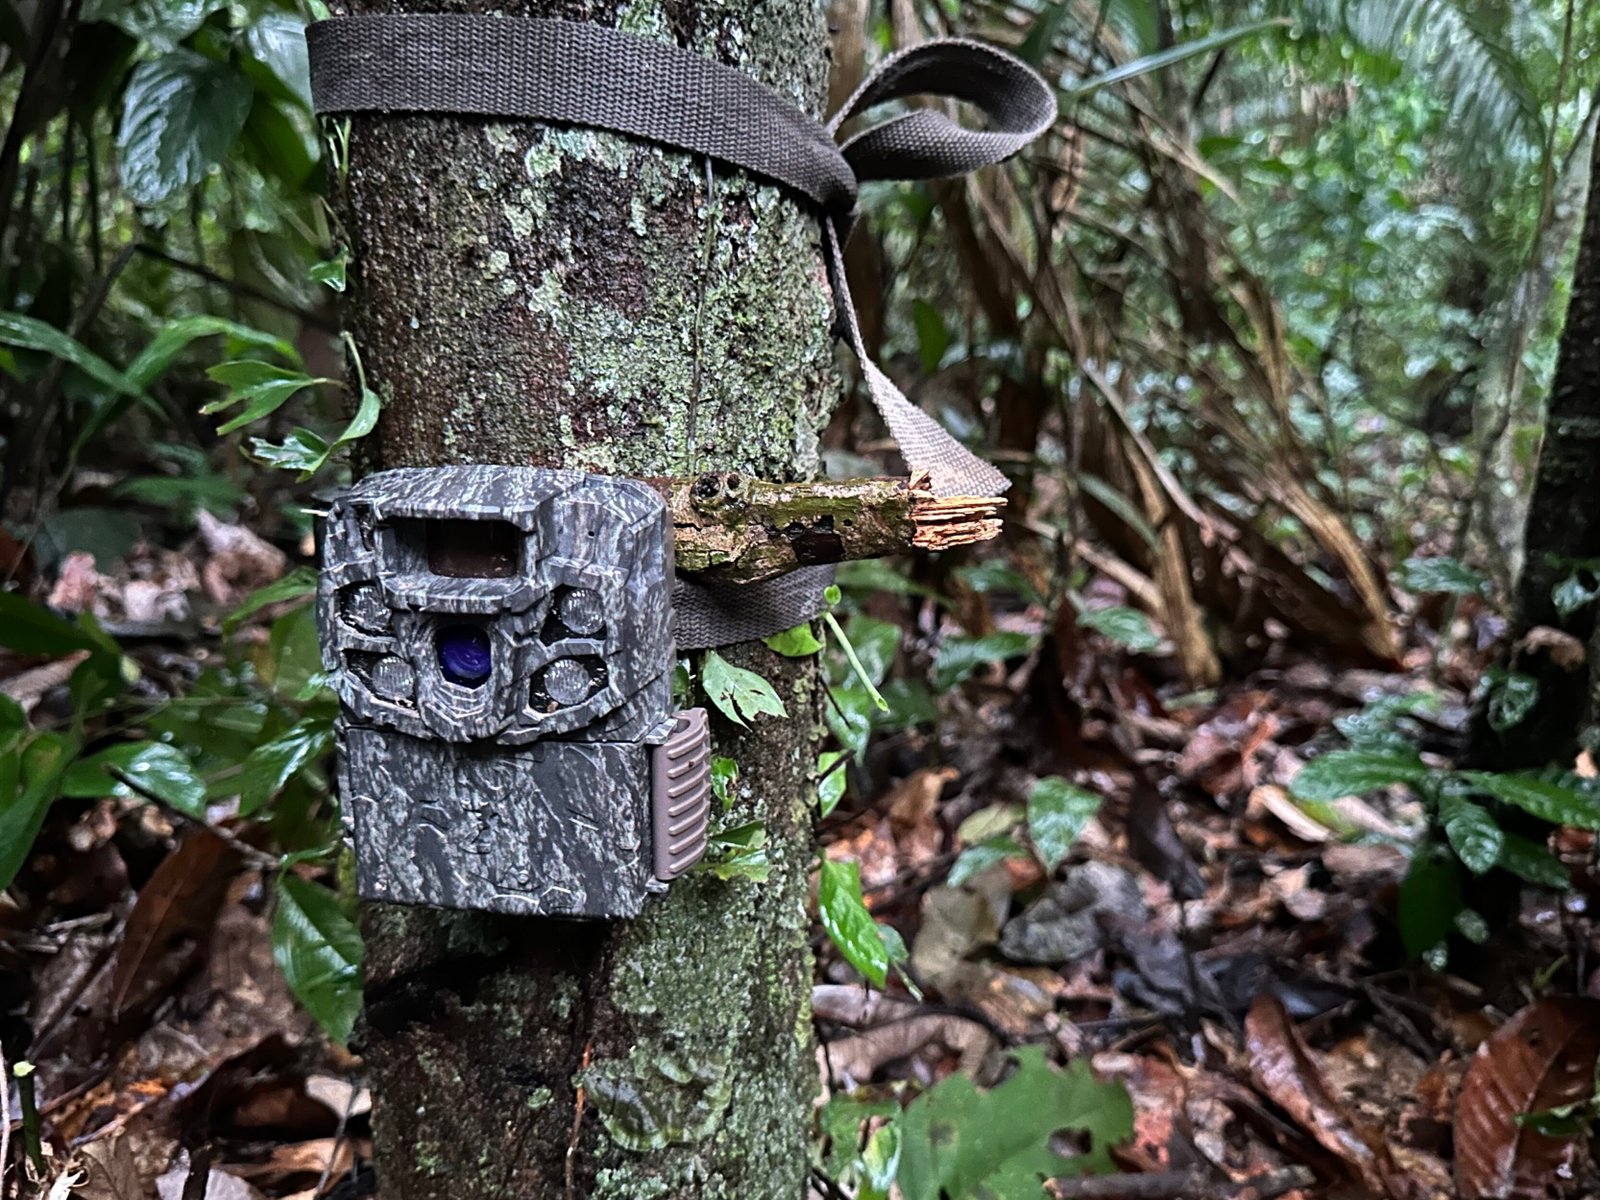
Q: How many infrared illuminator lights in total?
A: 4